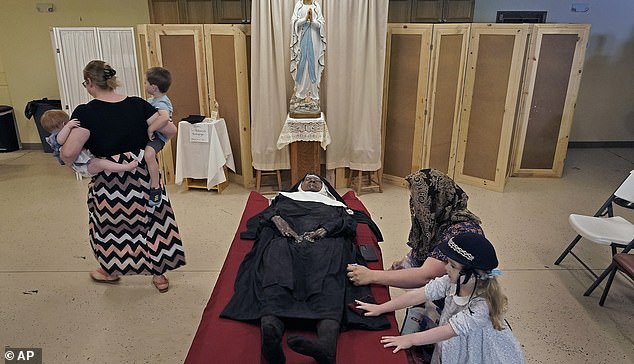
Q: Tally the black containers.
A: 2